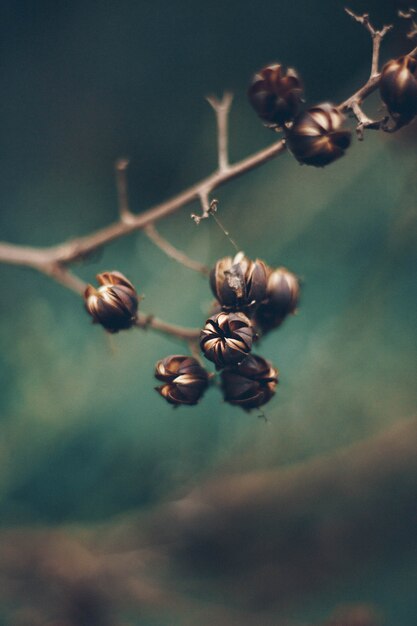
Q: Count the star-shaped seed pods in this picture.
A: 9